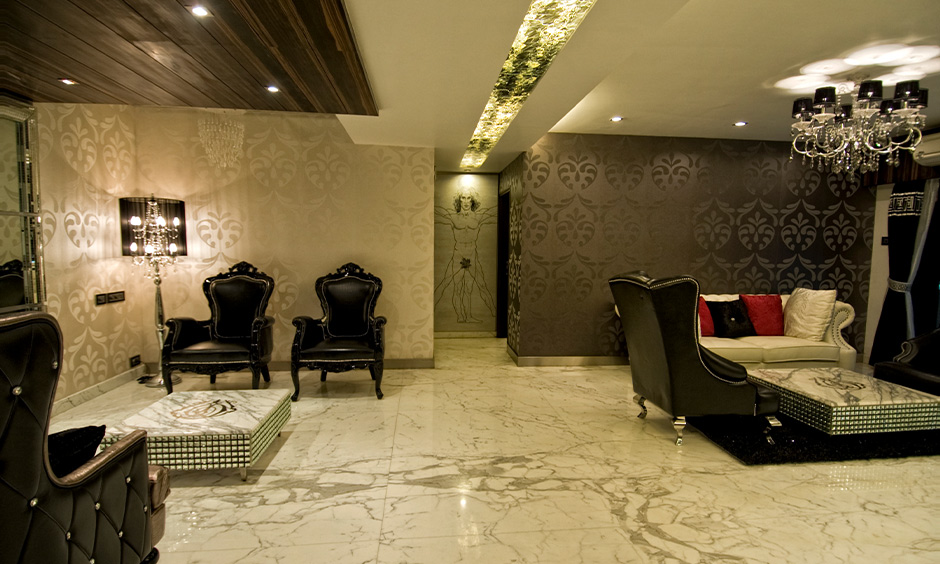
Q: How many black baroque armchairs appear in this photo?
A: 2